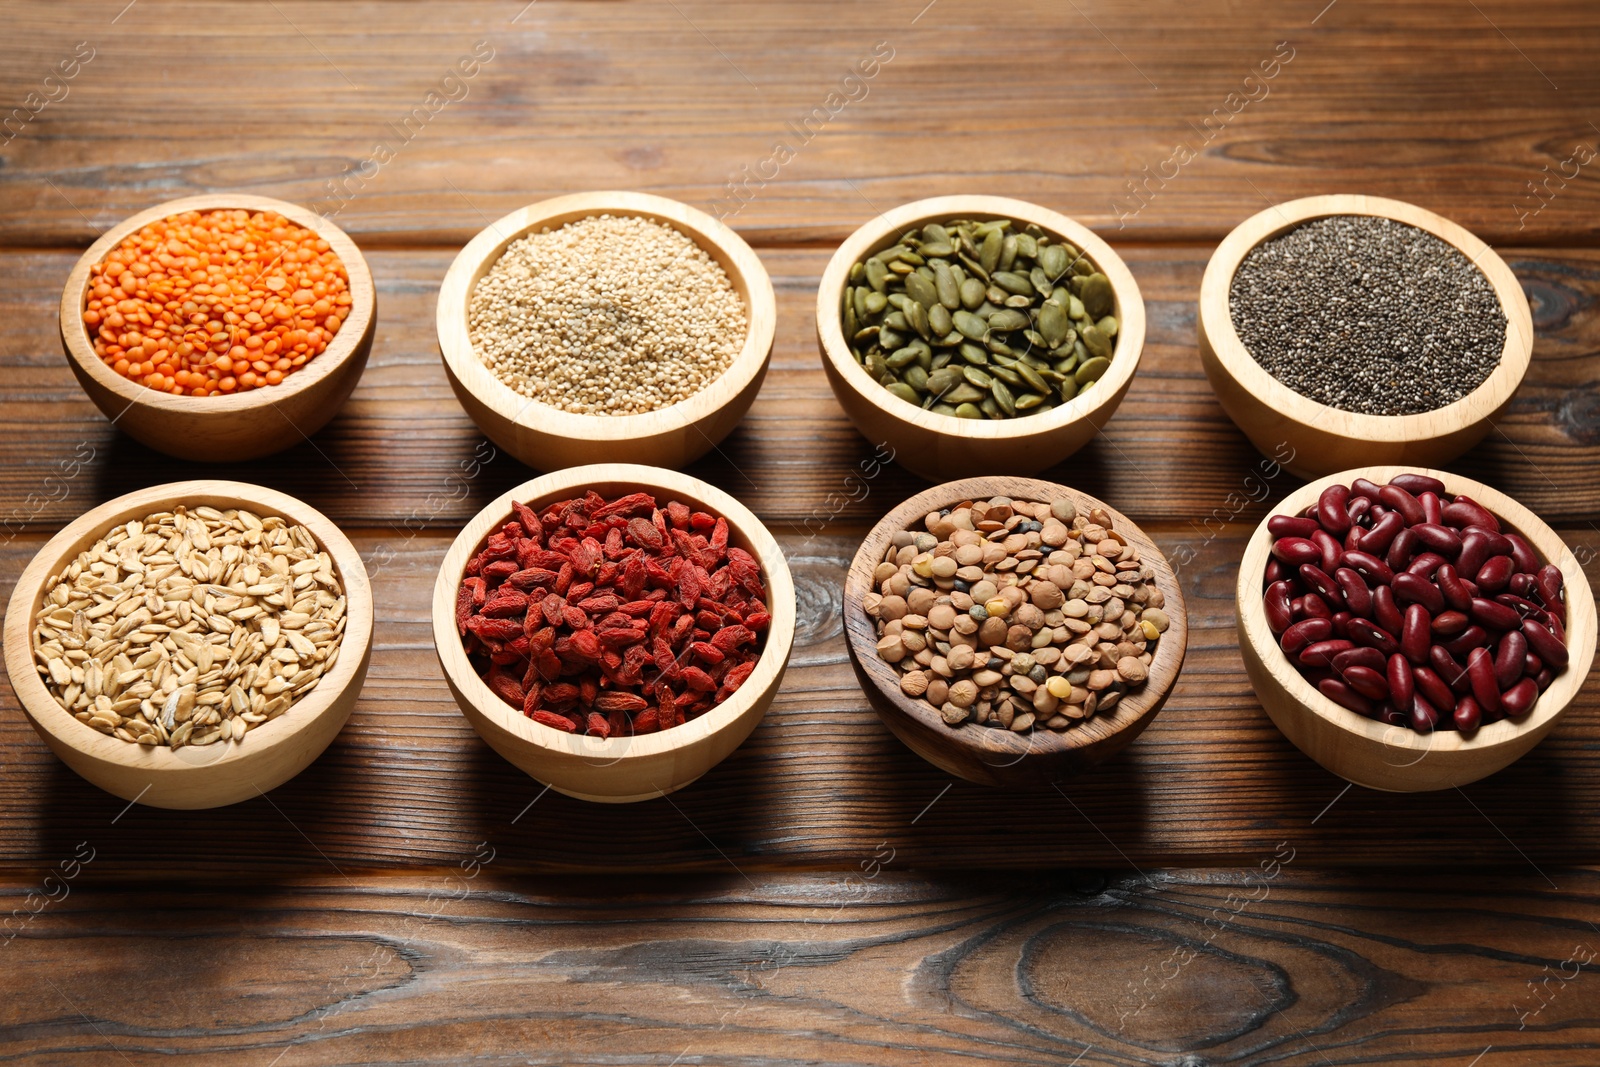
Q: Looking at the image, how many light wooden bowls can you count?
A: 7